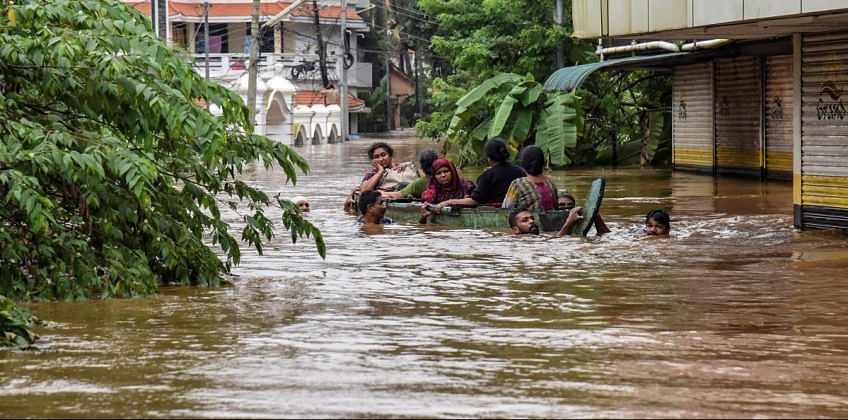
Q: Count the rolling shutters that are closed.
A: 4